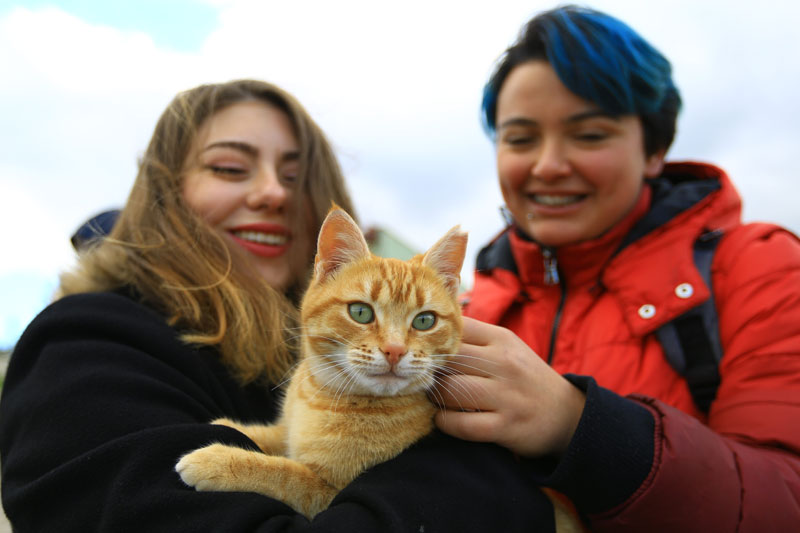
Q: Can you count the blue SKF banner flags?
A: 0